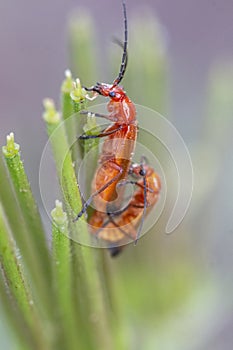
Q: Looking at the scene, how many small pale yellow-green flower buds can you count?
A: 6